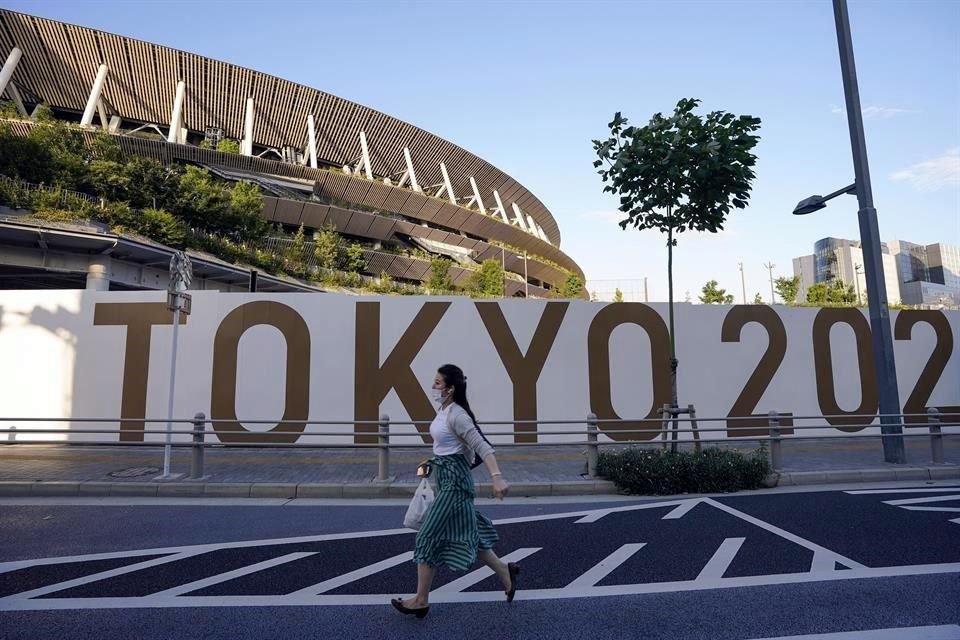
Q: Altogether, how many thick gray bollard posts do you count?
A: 5